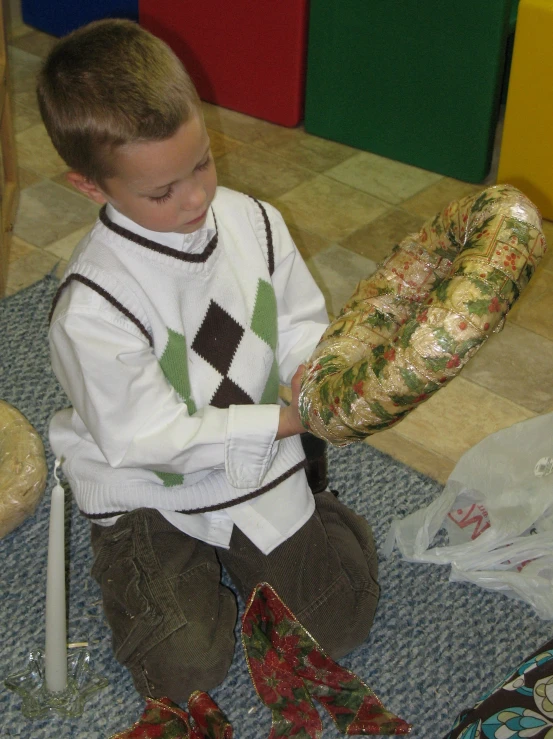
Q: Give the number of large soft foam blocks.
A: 4